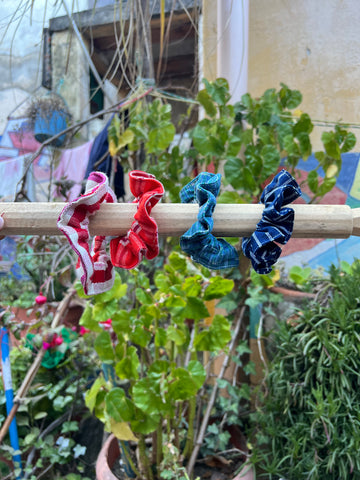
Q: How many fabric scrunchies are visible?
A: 4